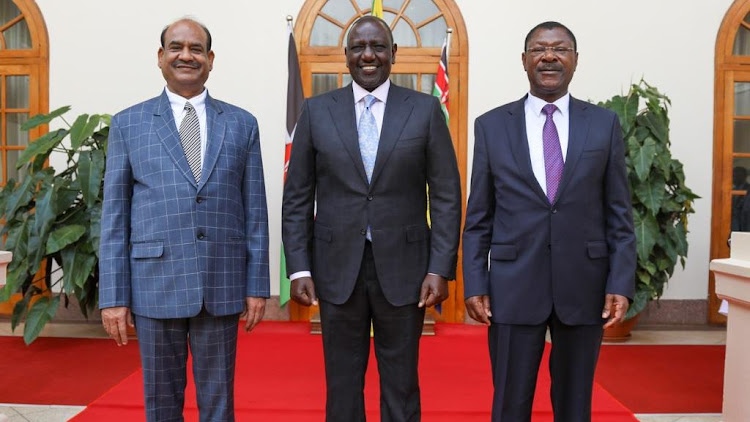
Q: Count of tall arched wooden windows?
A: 3